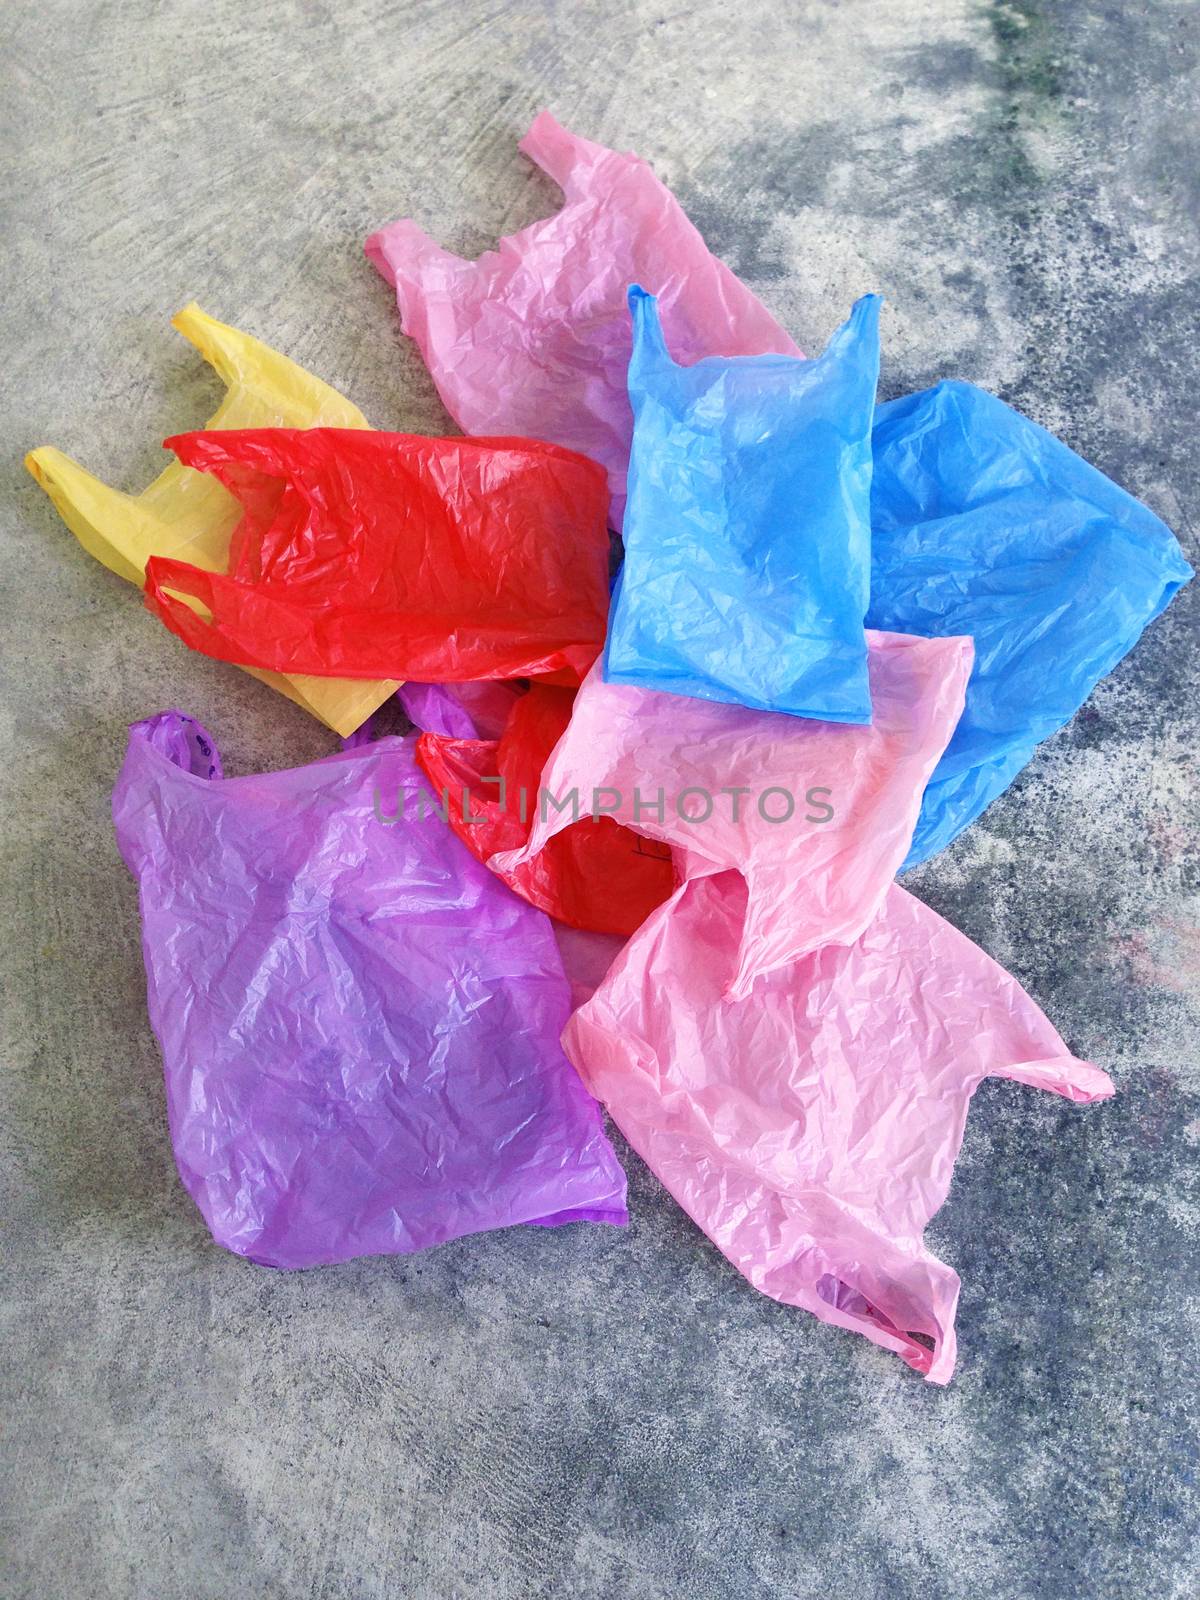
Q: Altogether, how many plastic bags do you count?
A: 9